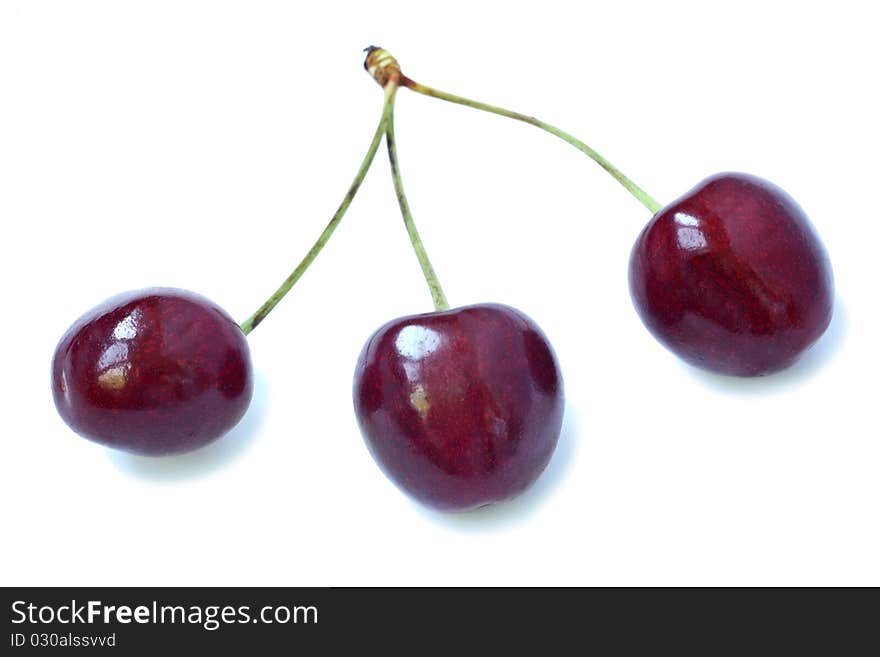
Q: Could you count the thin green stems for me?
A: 3